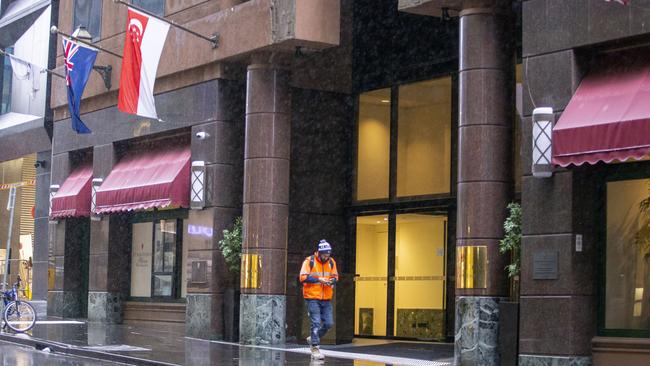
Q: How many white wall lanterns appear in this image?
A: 4